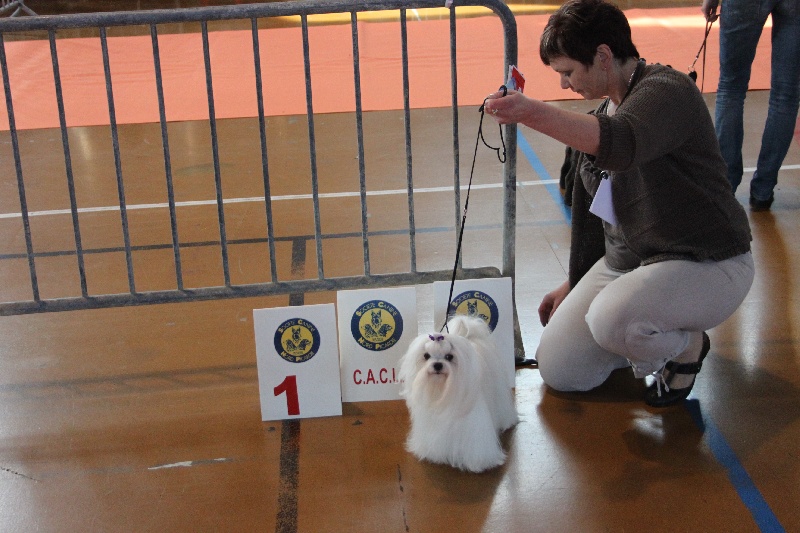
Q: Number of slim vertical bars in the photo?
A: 10